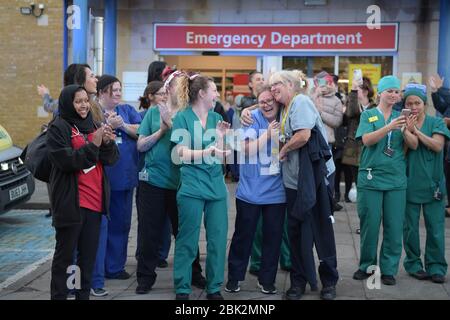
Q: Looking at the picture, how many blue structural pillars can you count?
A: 3